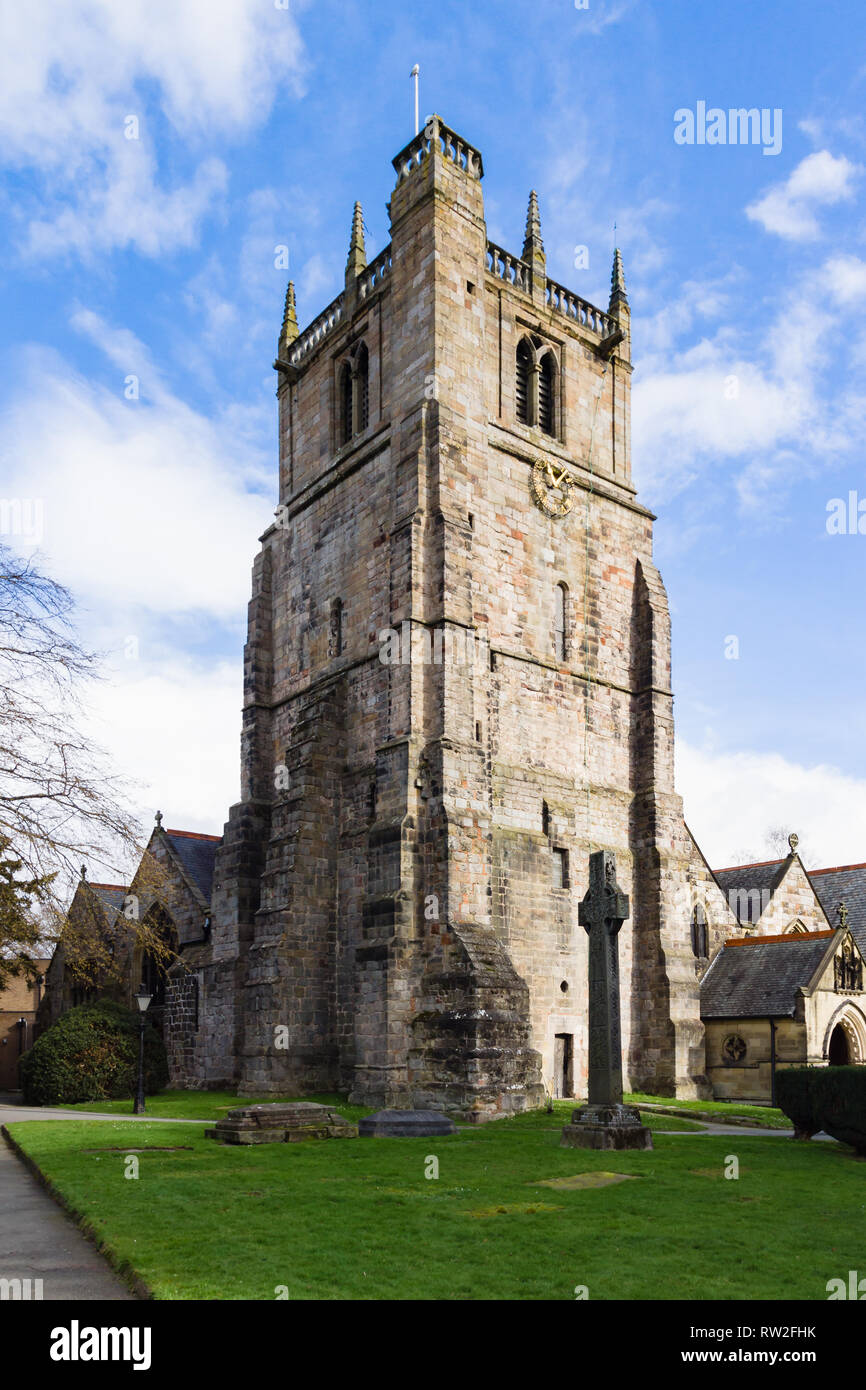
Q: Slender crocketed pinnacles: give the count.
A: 4